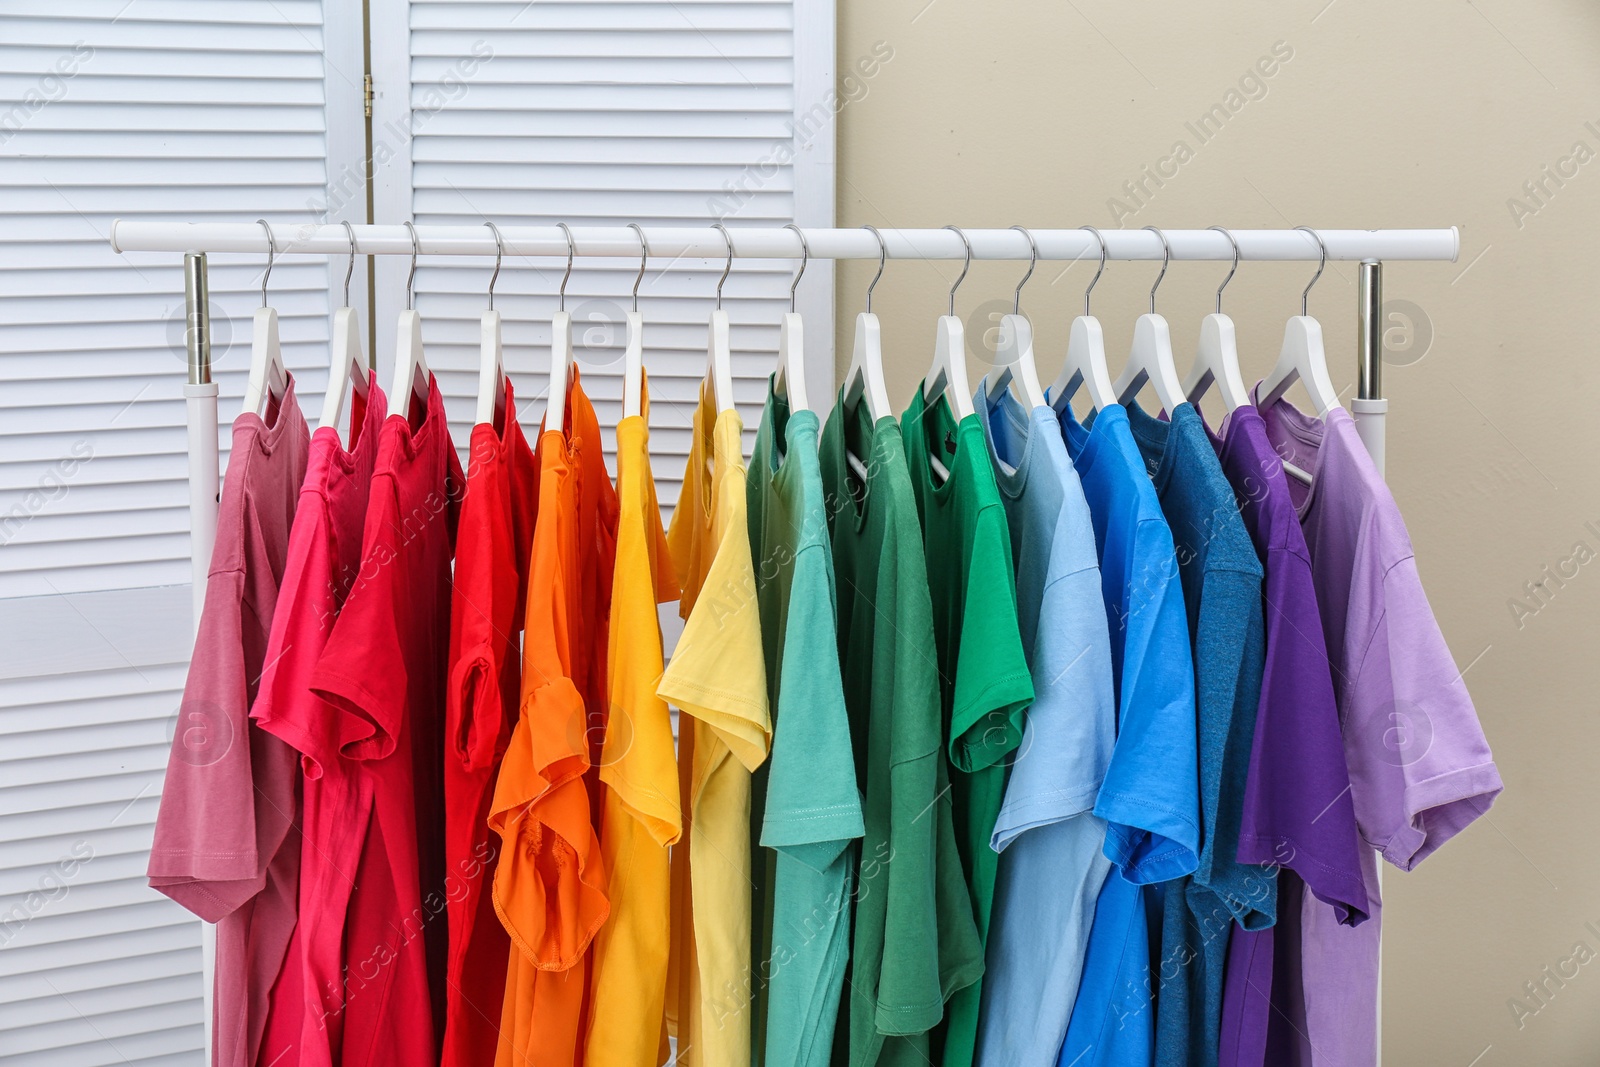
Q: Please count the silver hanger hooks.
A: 15